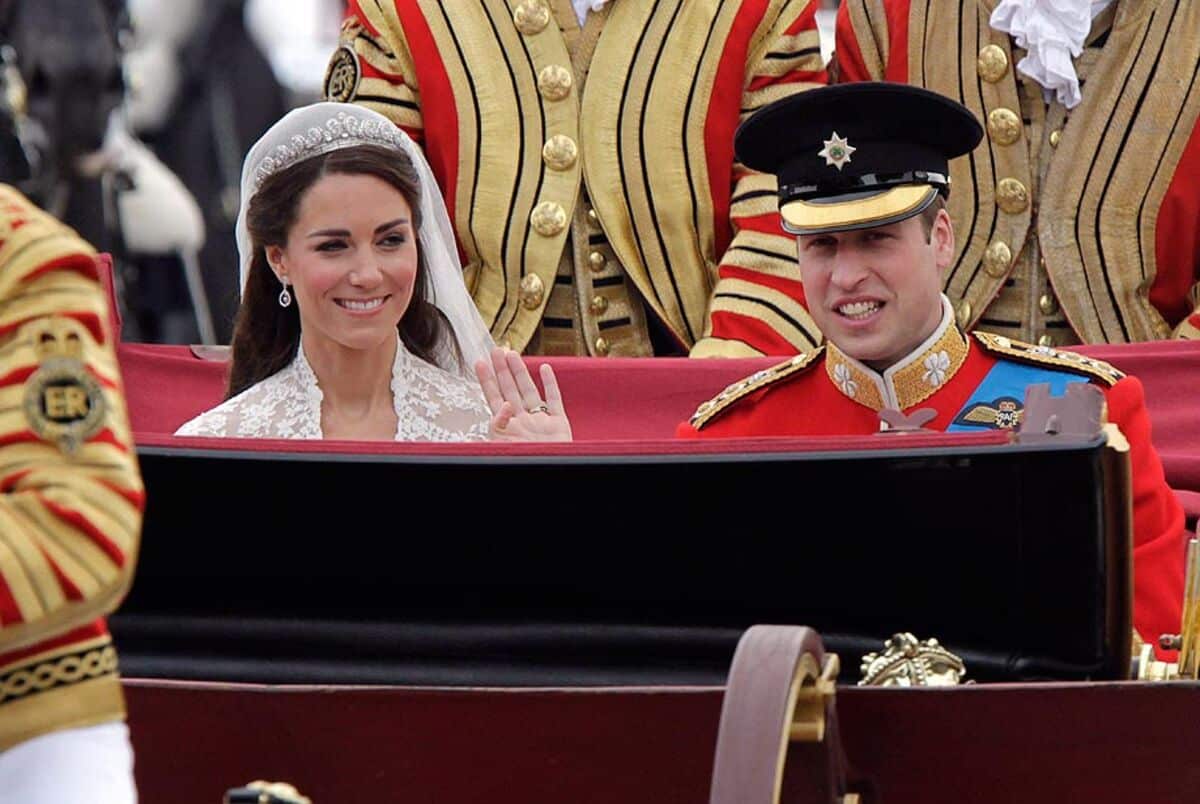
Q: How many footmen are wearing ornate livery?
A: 3